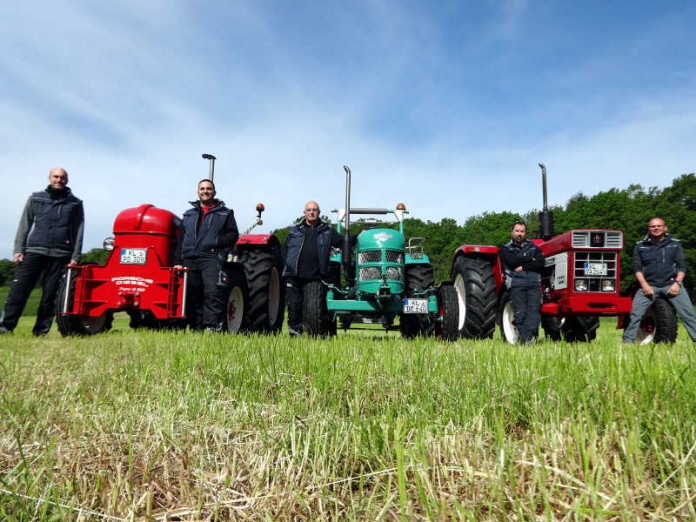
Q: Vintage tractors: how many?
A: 3